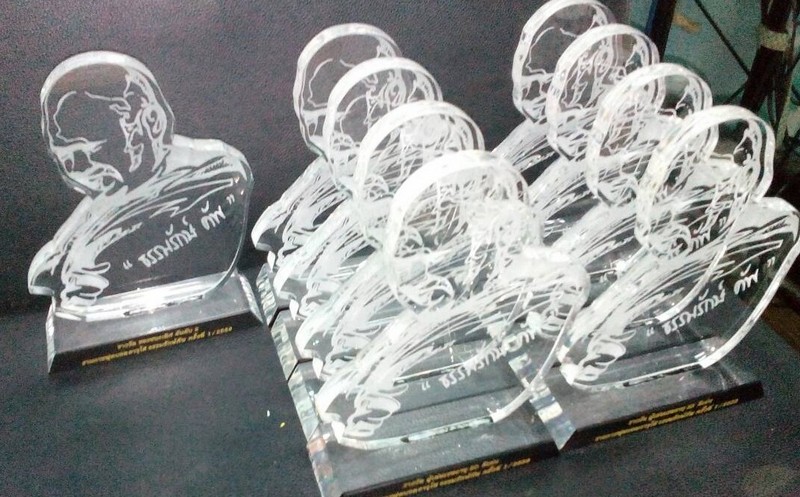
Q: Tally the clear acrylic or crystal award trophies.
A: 9